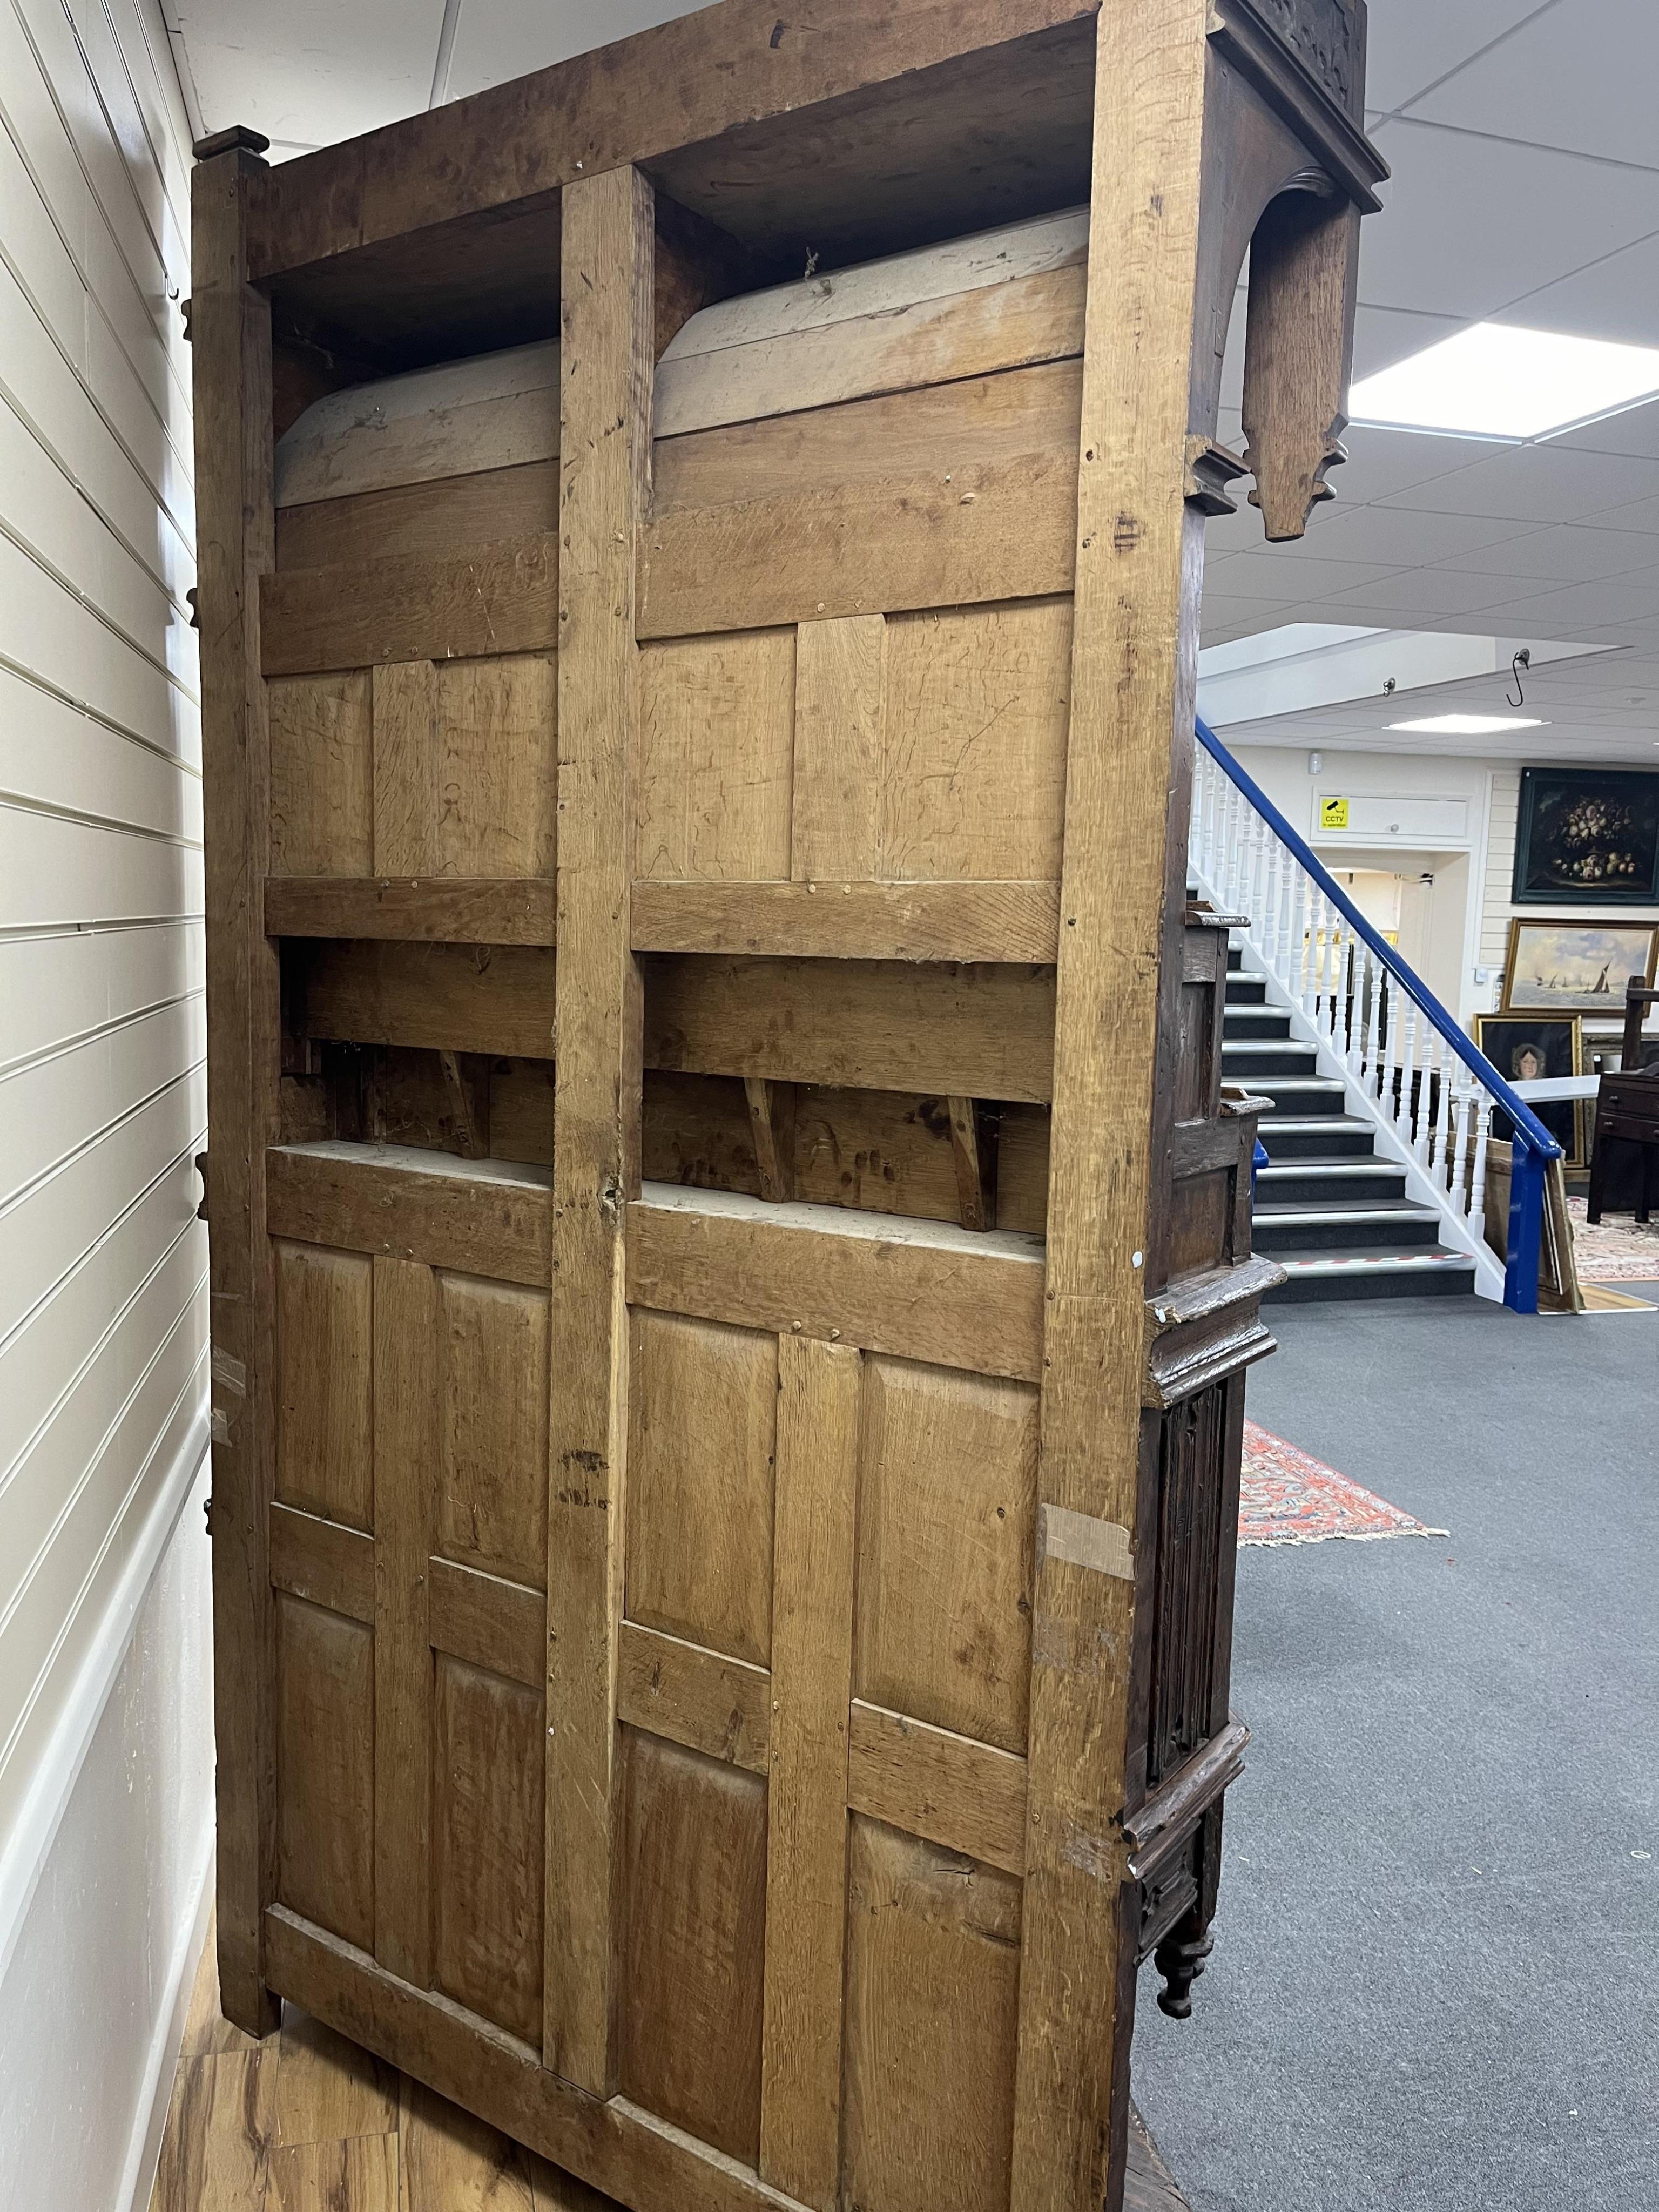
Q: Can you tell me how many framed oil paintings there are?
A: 3